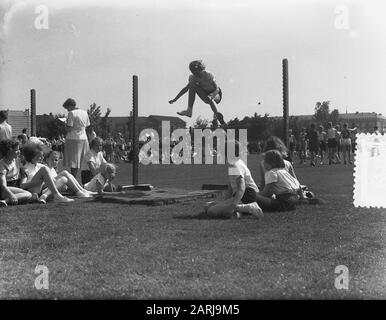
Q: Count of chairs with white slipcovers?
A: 0